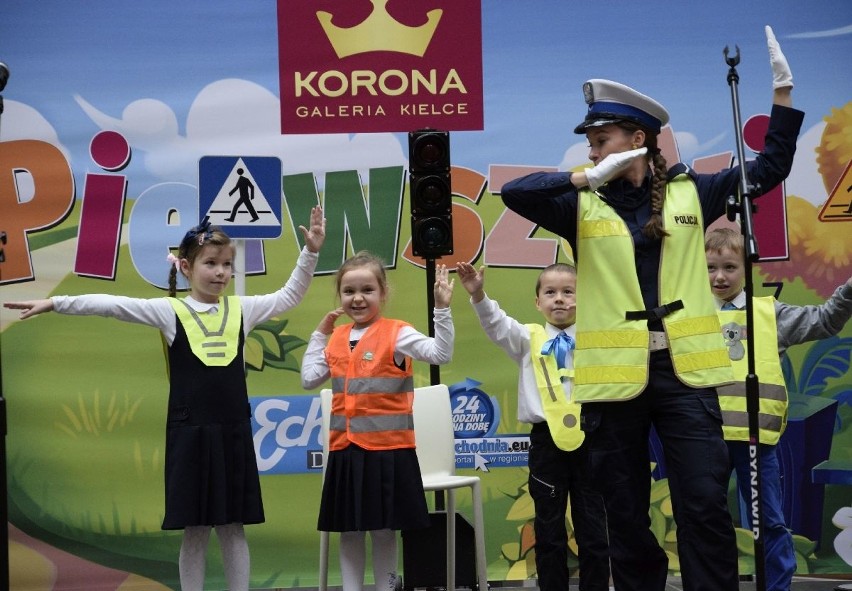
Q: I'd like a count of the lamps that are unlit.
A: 3